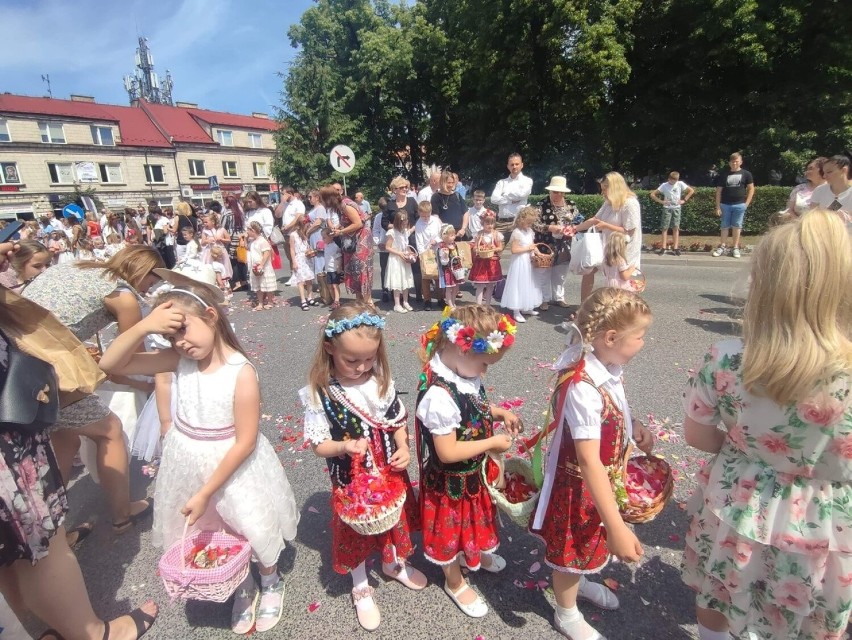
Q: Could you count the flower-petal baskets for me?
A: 11